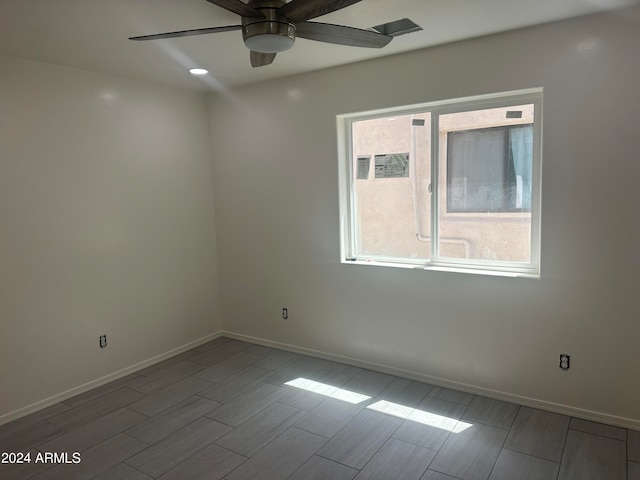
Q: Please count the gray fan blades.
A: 5